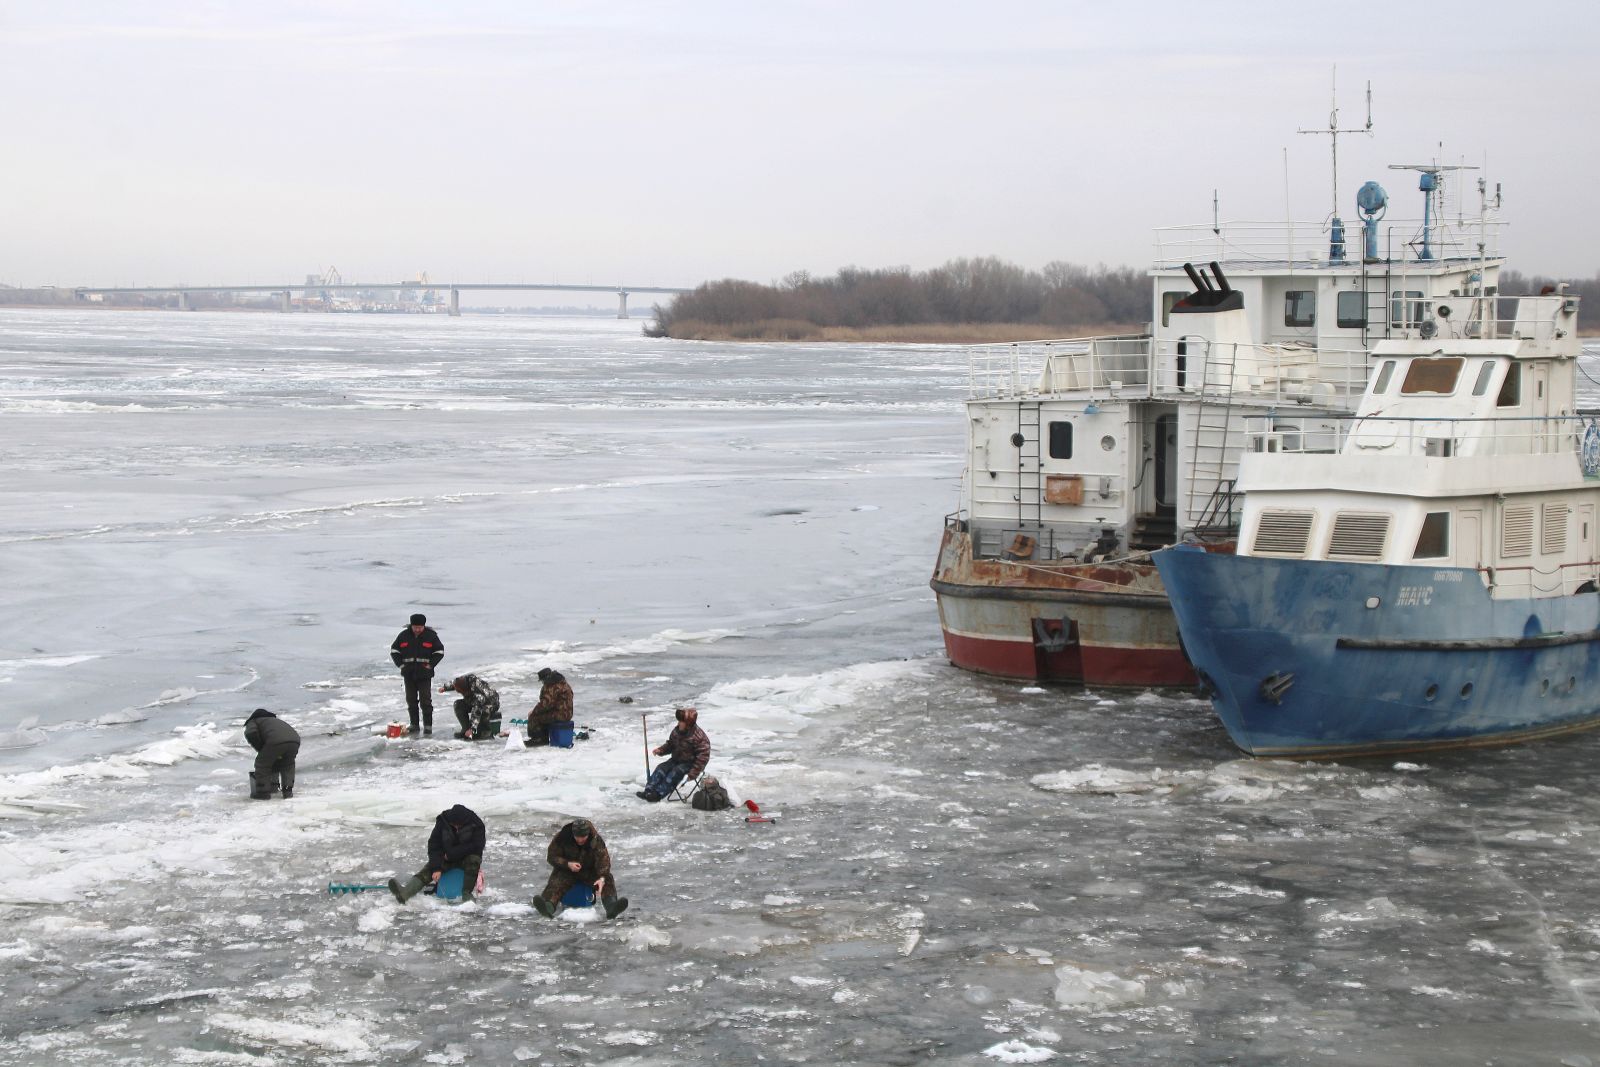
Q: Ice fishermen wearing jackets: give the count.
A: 7